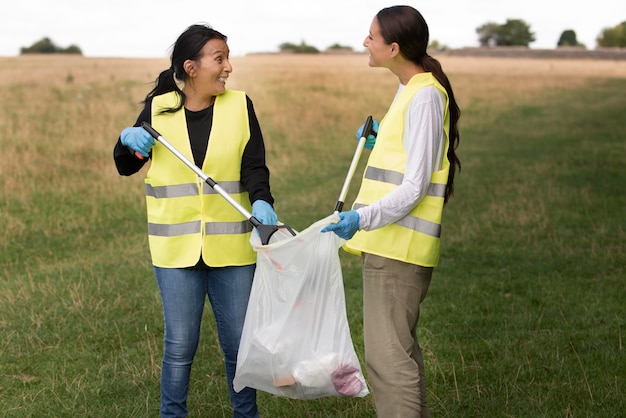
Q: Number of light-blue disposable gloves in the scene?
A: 4